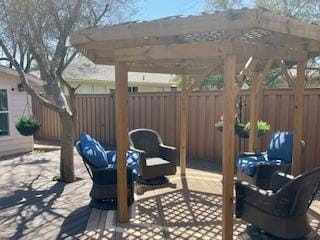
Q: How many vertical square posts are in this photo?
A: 5